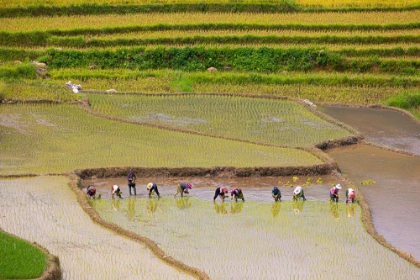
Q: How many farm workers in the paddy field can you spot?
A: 11